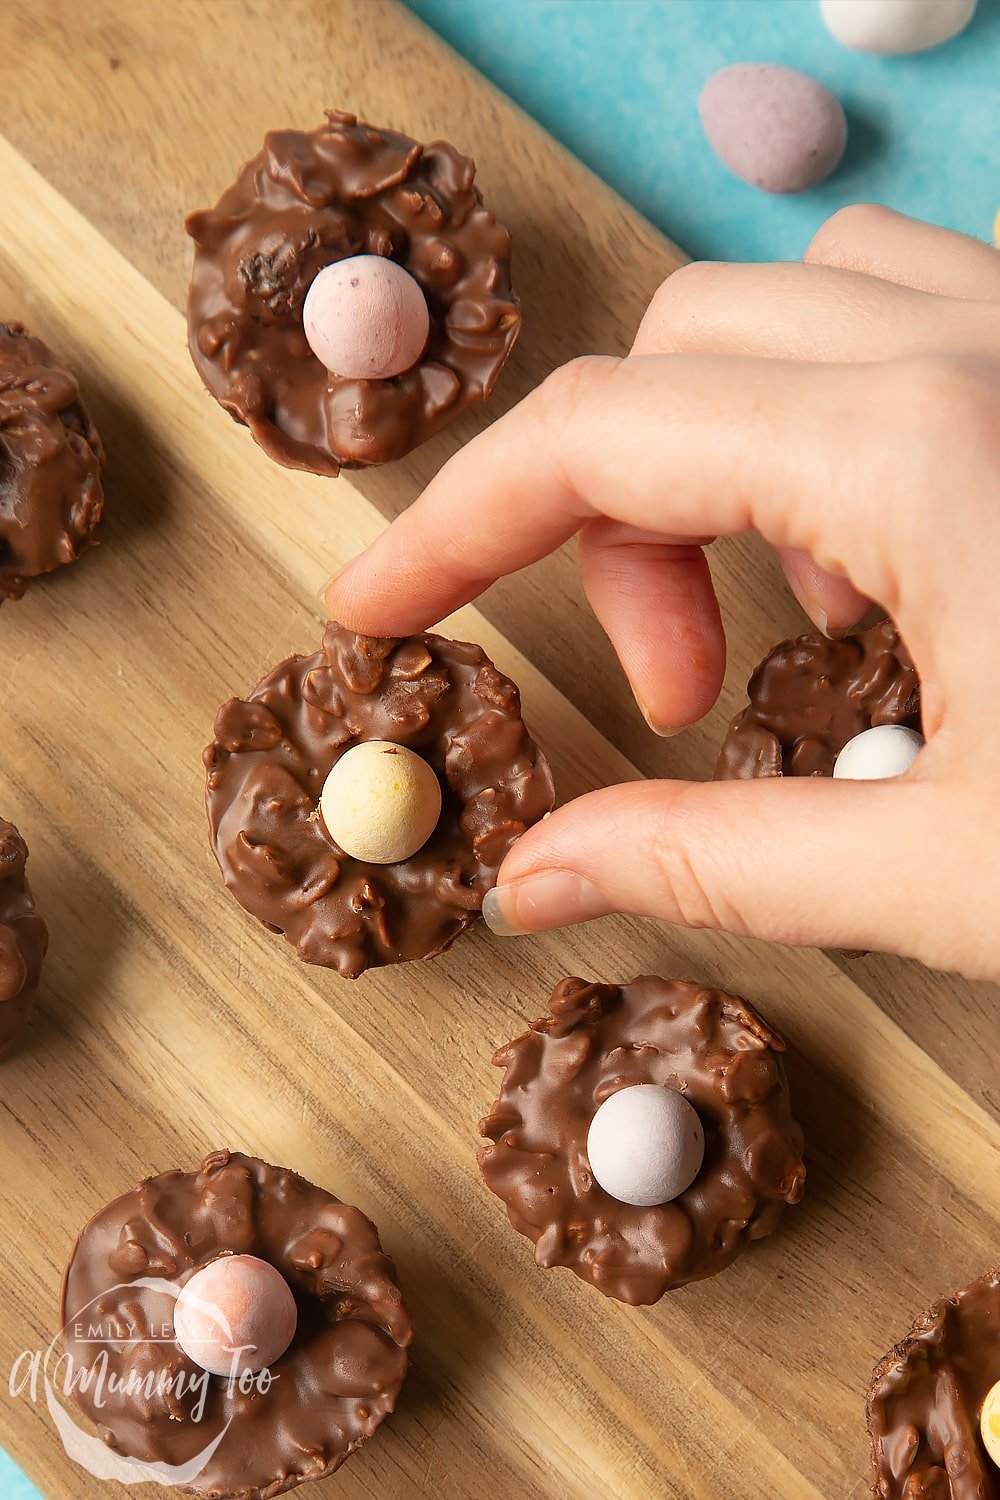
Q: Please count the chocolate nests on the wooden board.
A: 8